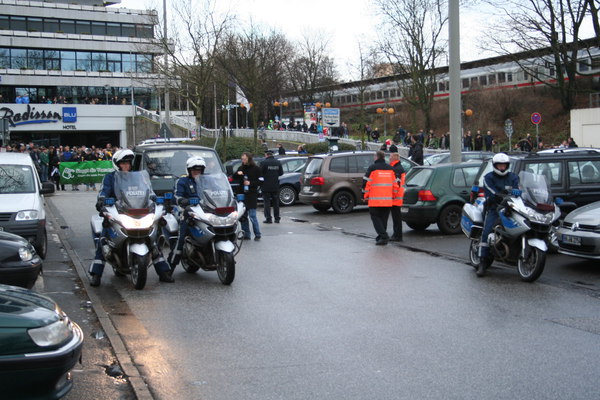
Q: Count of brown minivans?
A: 1